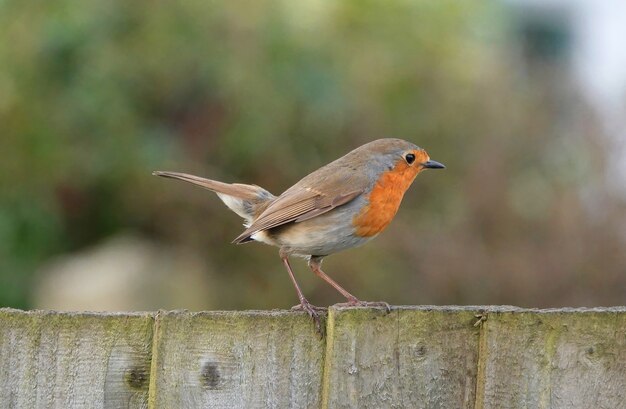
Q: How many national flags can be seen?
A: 0